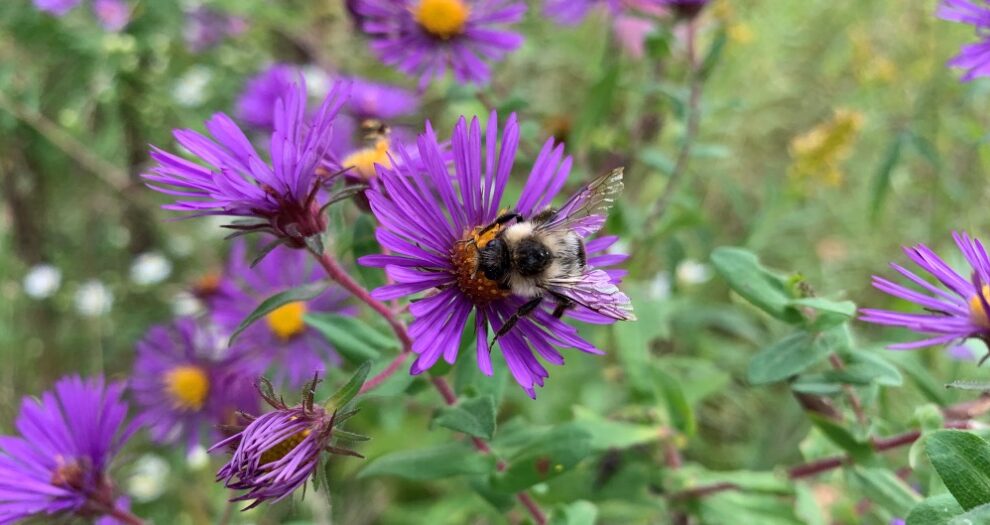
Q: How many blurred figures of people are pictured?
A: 0